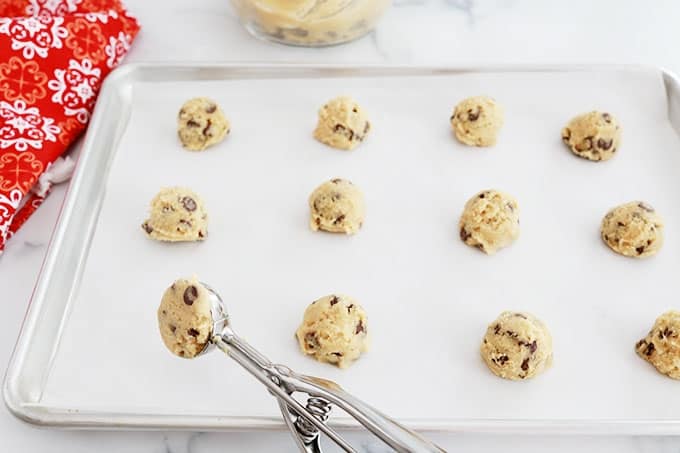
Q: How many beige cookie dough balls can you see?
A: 12